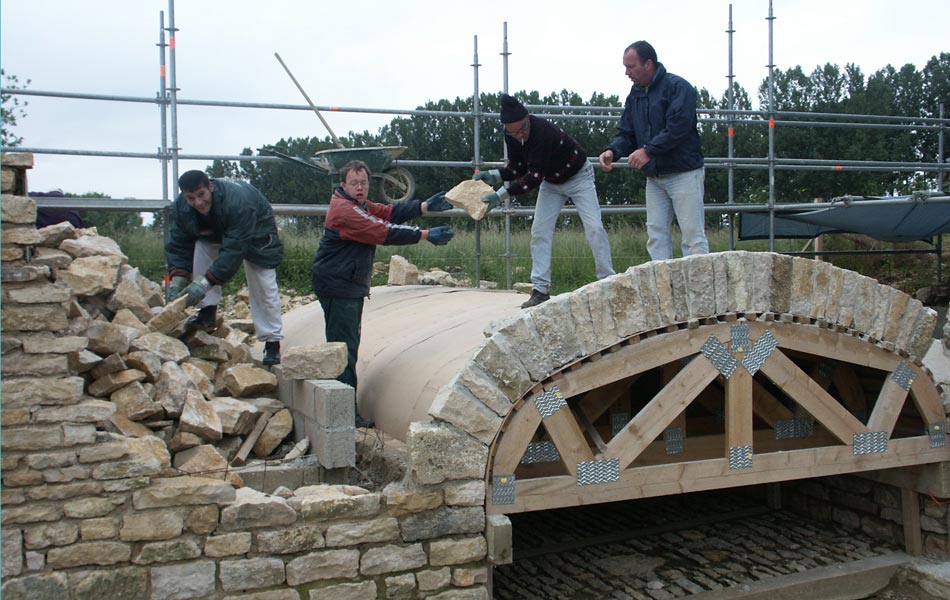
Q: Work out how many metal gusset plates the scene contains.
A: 14